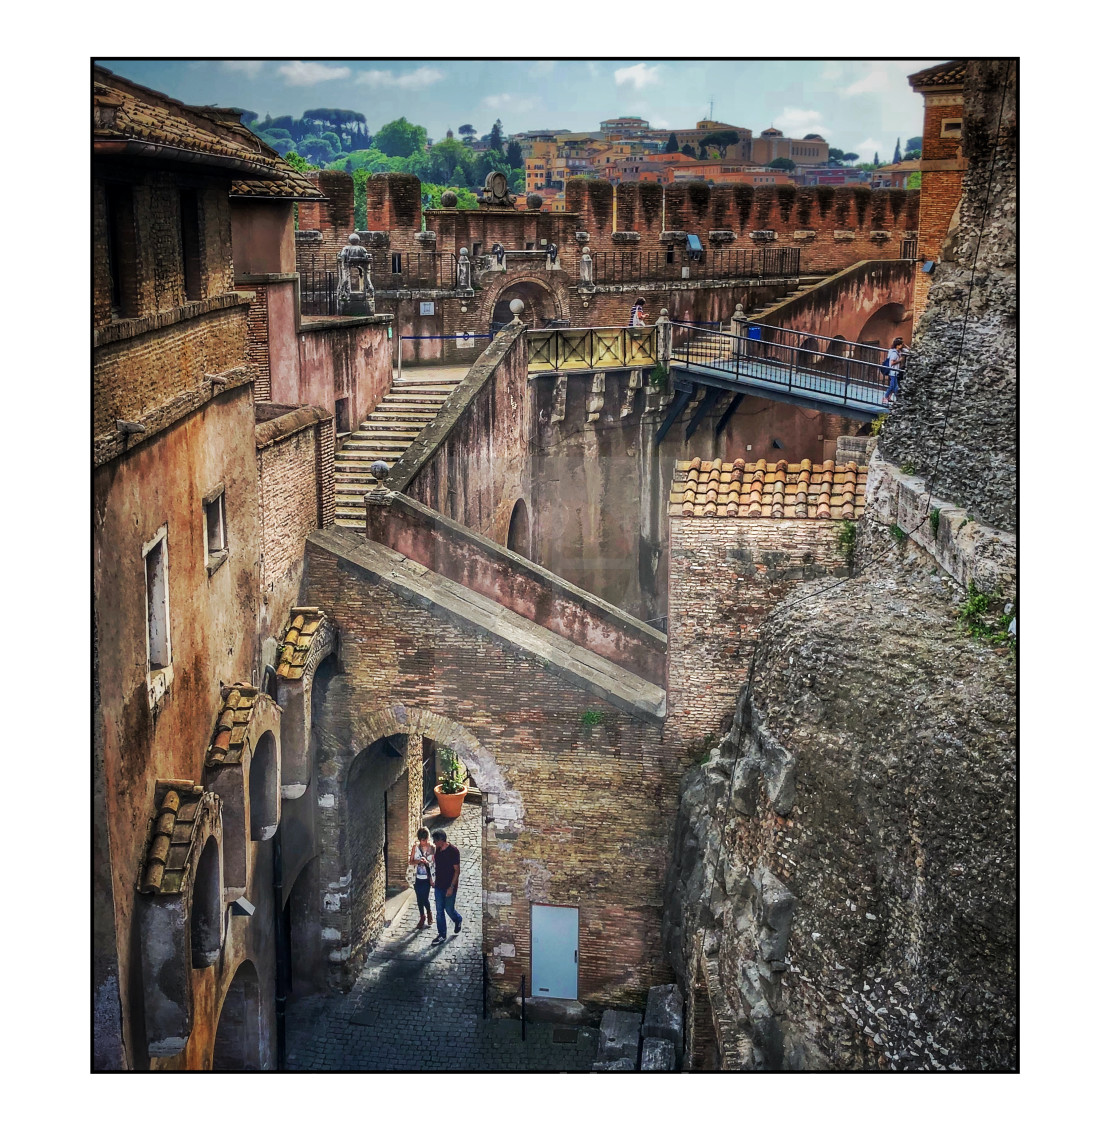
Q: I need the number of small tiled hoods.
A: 3